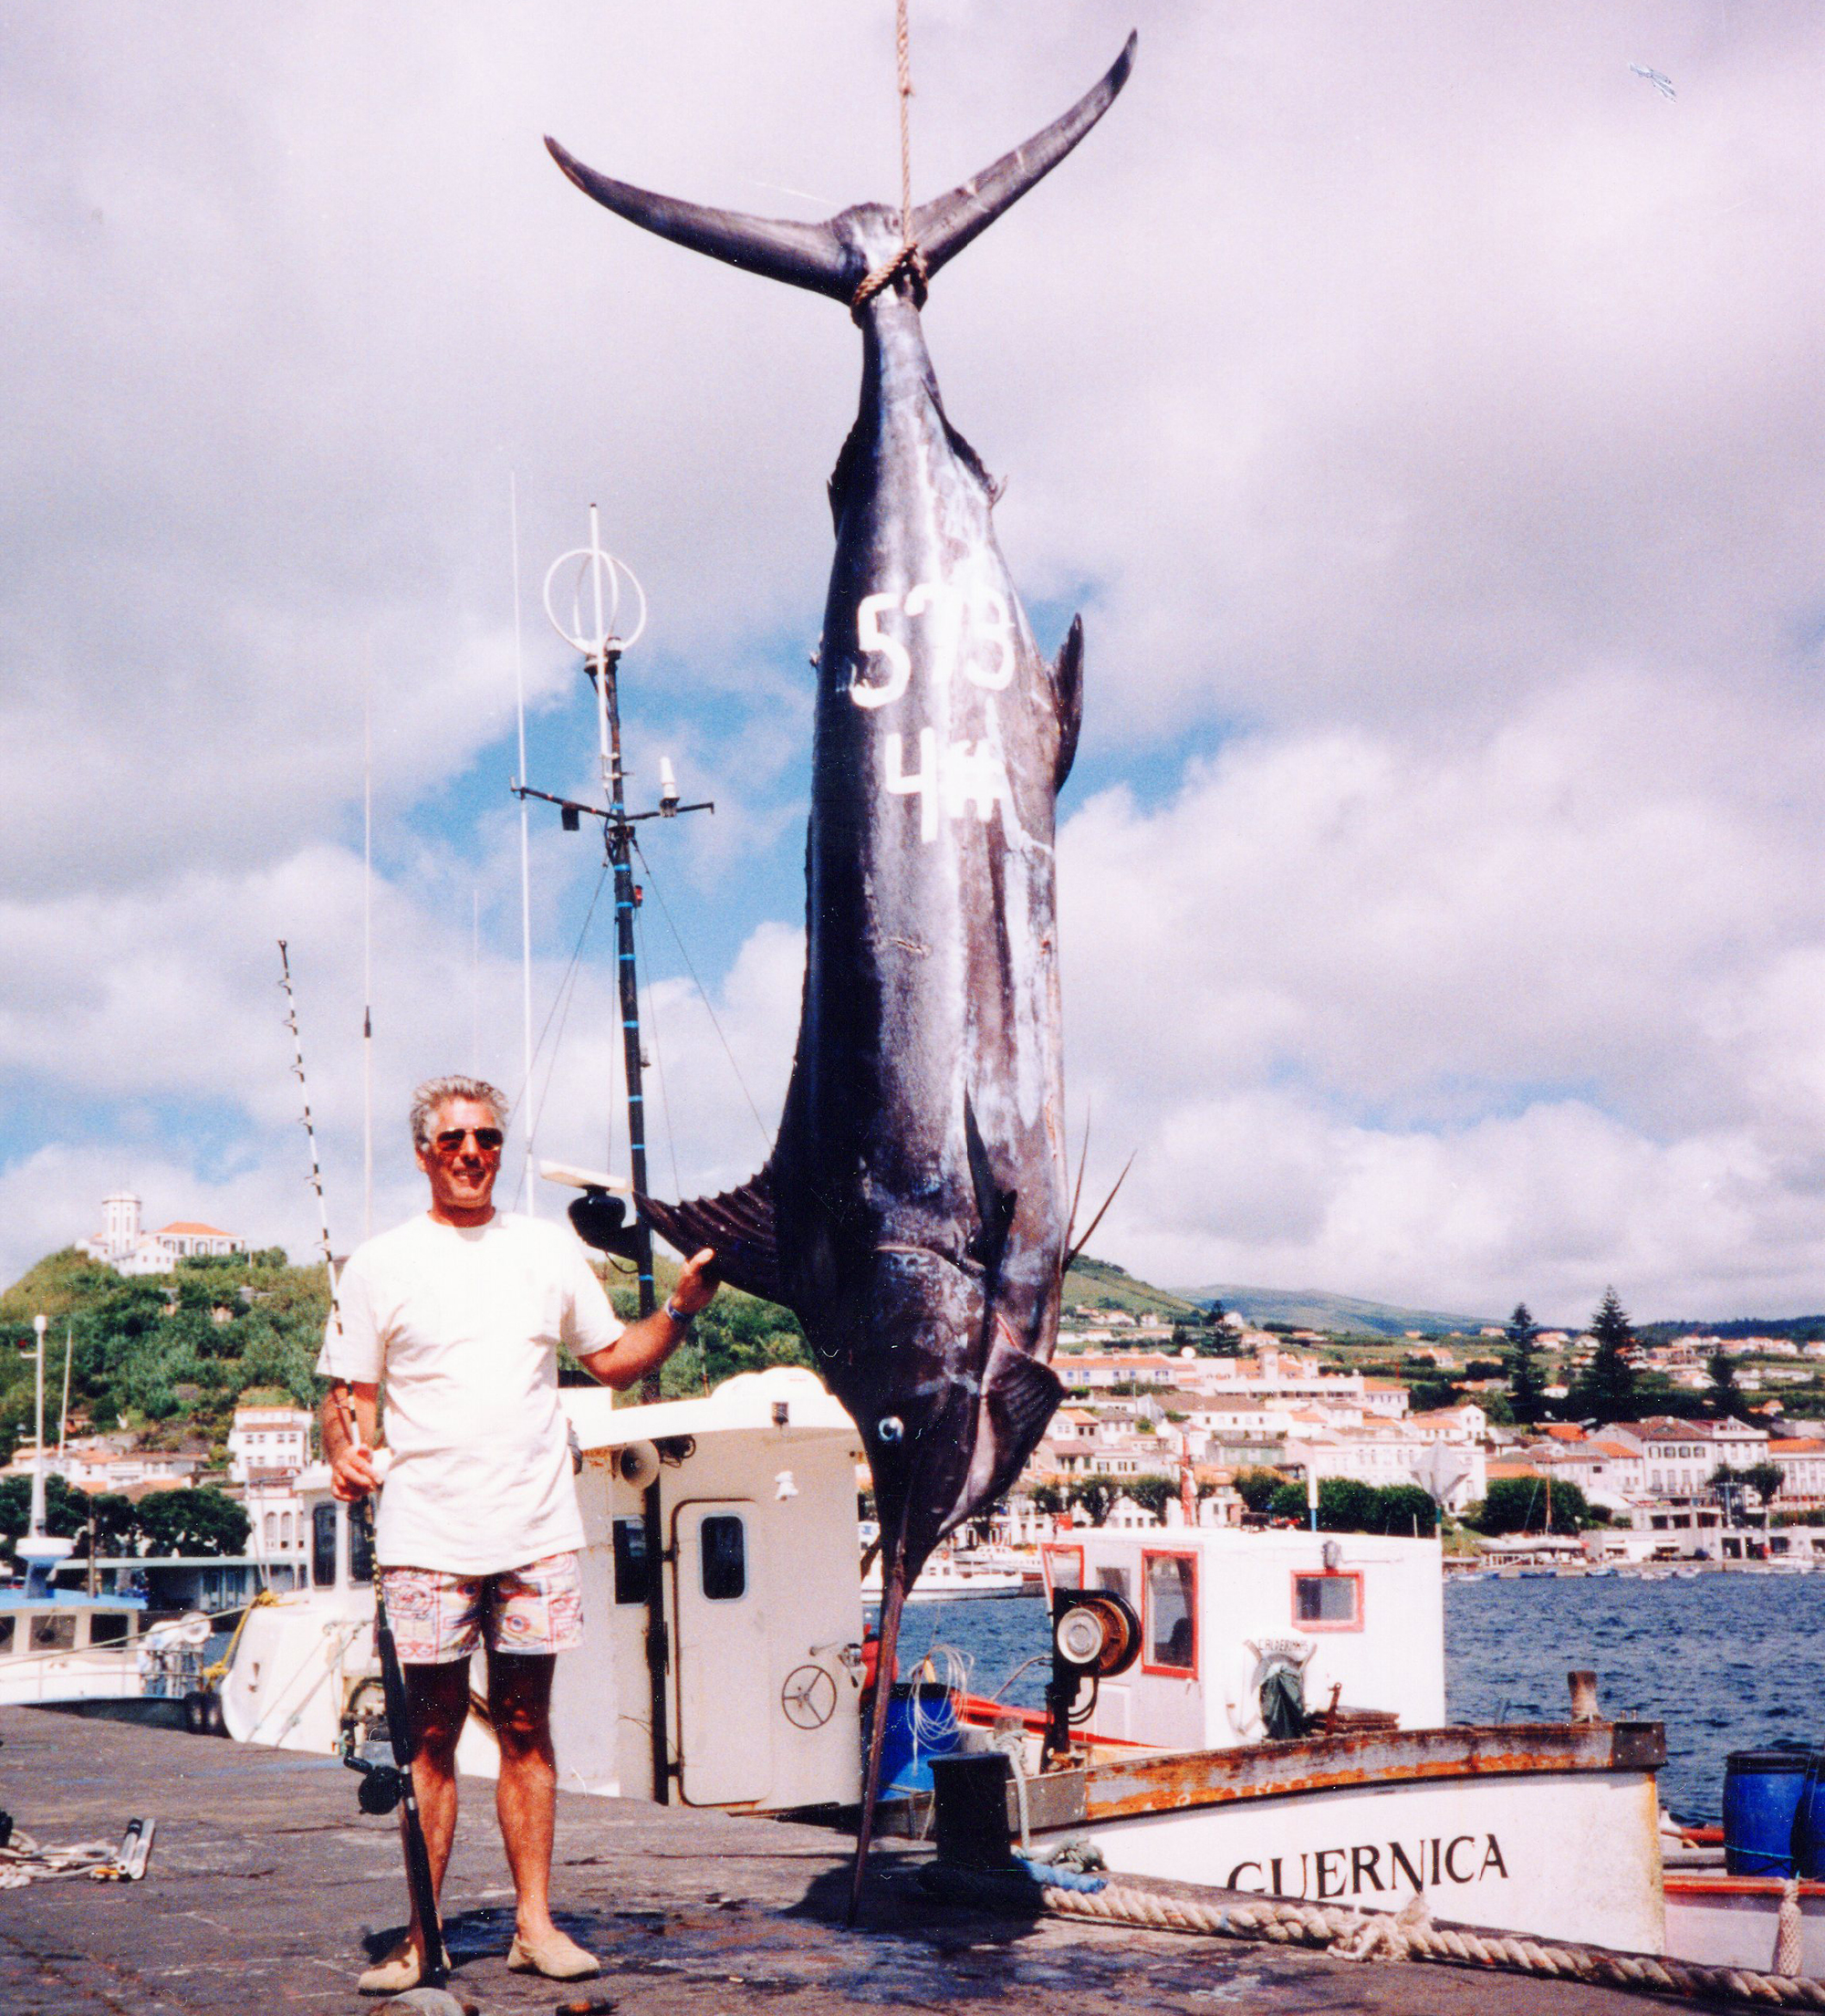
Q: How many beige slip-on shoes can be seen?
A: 2